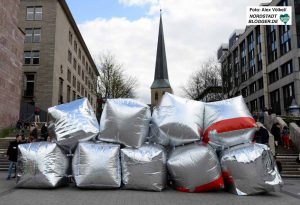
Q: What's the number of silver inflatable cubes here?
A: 9